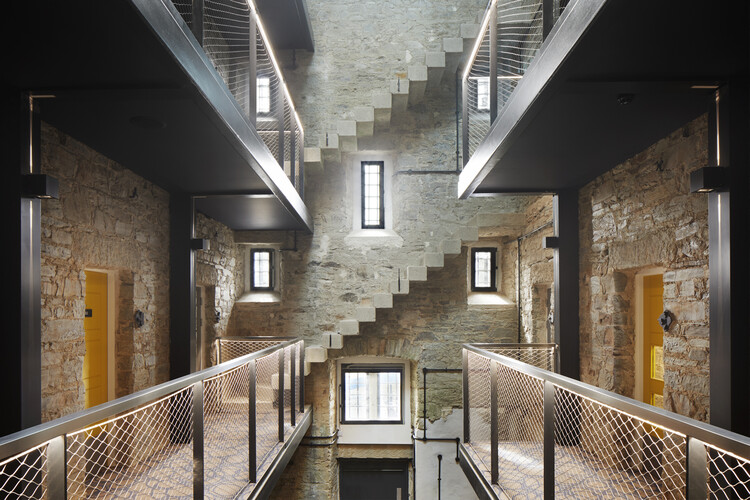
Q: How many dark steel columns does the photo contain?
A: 4